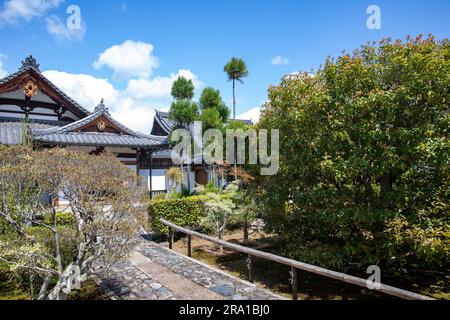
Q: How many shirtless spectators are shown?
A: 0